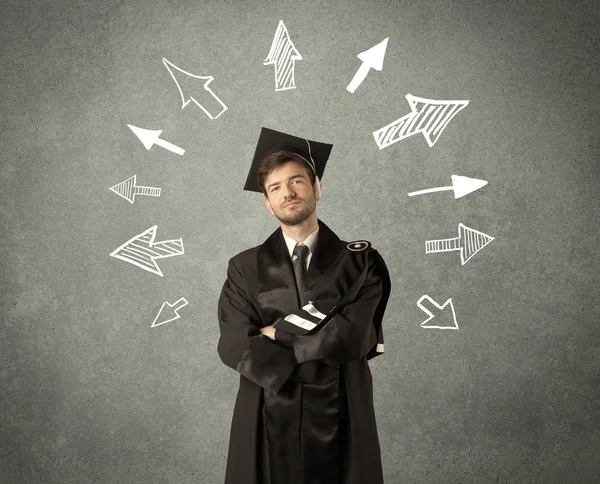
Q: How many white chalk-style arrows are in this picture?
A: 11